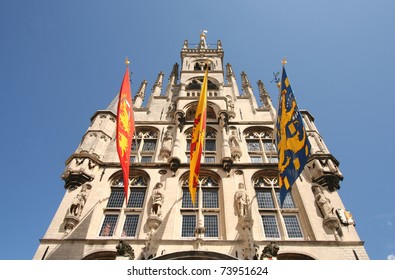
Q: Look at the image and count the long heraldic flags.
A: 3